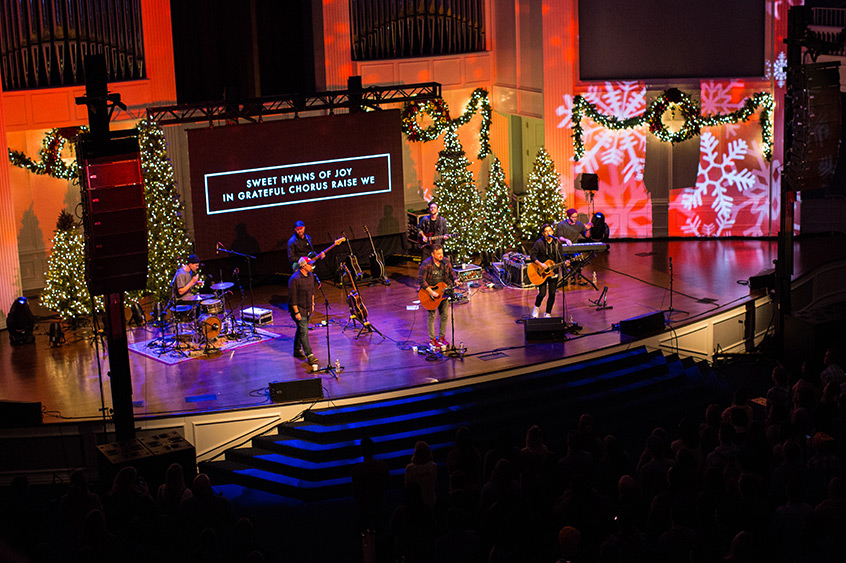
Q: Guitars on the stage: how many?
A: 7